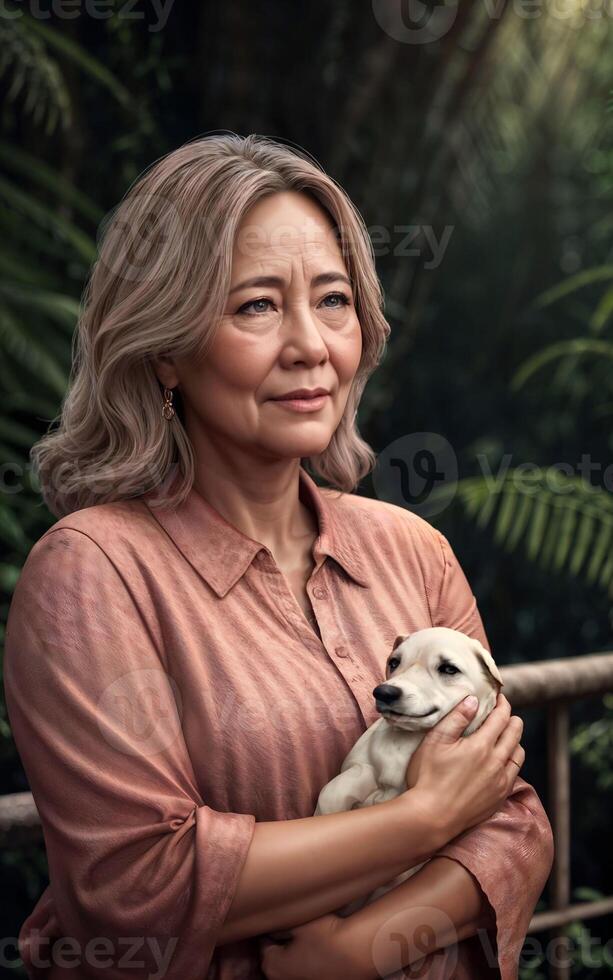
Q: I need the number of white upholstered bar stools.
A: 0